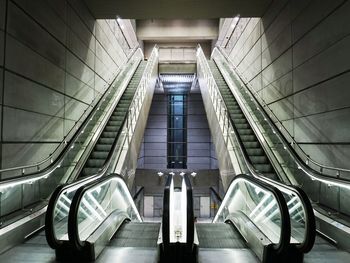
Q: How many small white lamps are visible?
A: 4